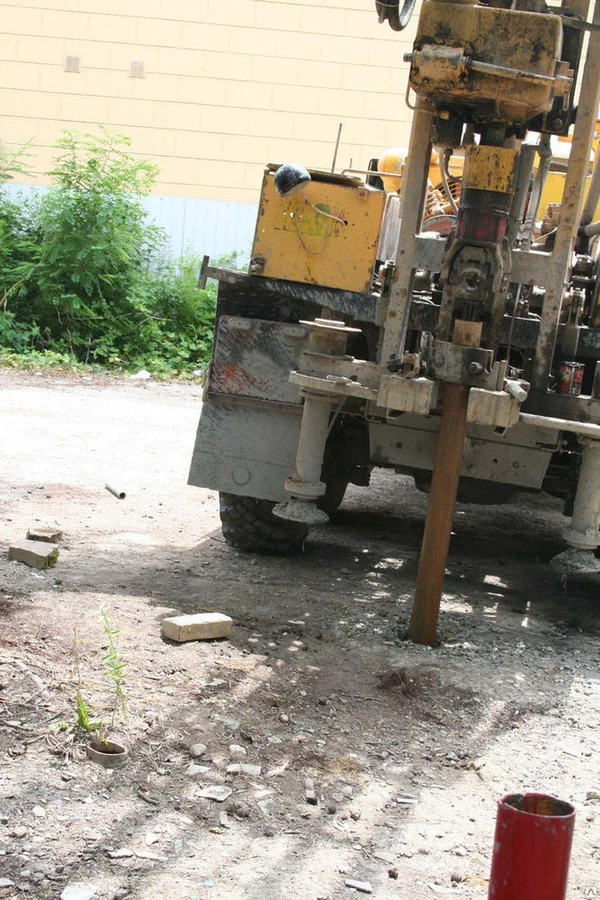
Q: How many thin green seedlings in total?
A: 2